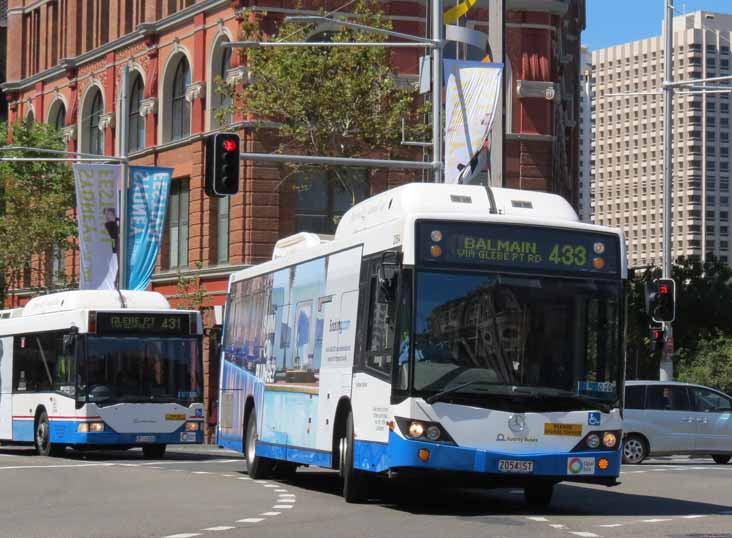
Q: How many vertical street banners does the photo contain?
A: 3